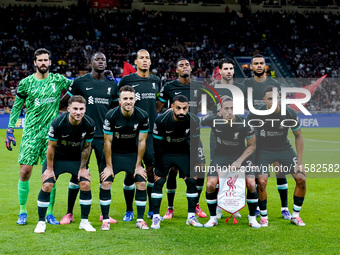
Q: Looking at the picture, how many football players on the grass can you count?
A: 11